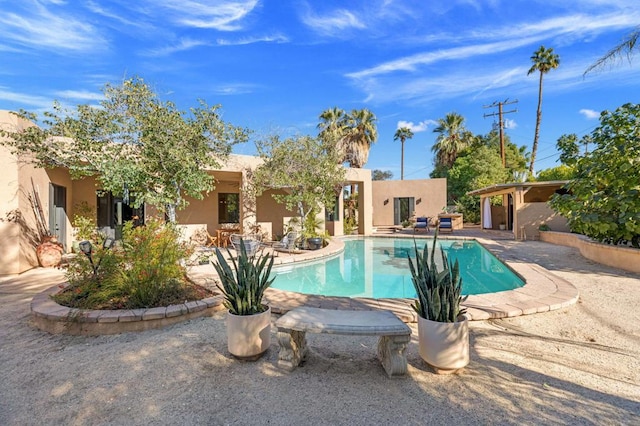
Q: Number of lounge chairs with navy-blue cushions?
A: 2